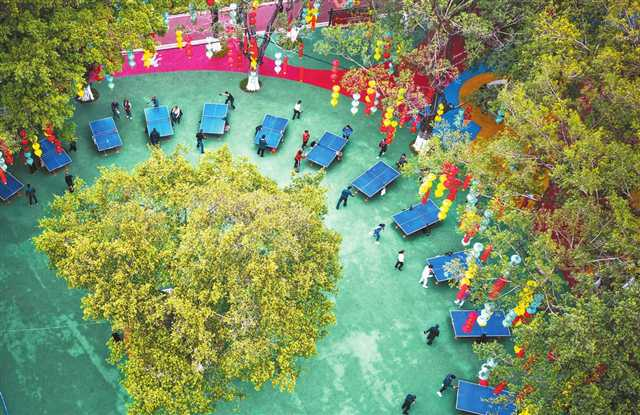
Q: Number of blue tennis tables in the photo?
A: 12